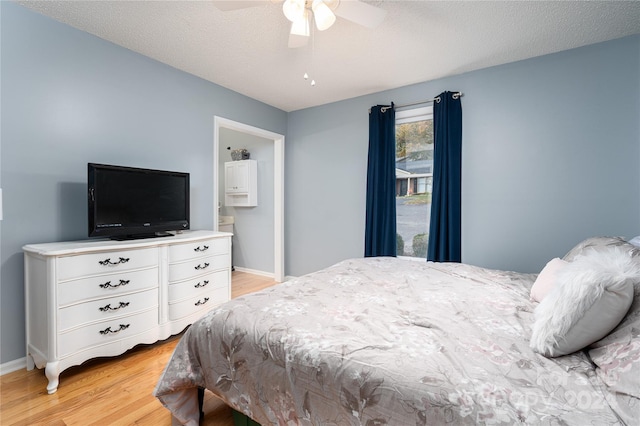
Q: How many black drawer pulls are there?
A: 8